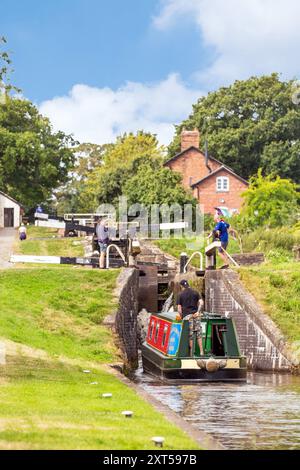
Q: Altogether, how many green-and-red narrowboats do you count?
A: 1